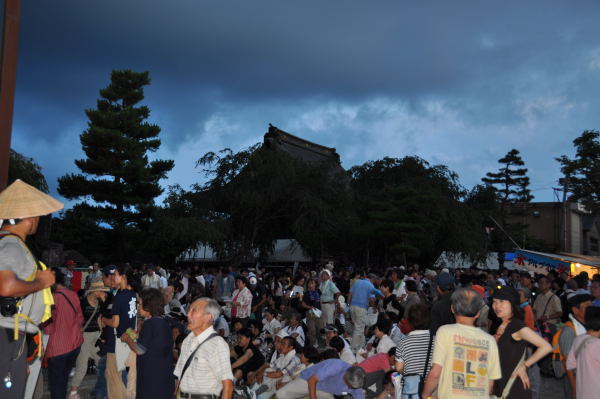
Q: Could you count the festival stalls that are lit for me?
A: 1